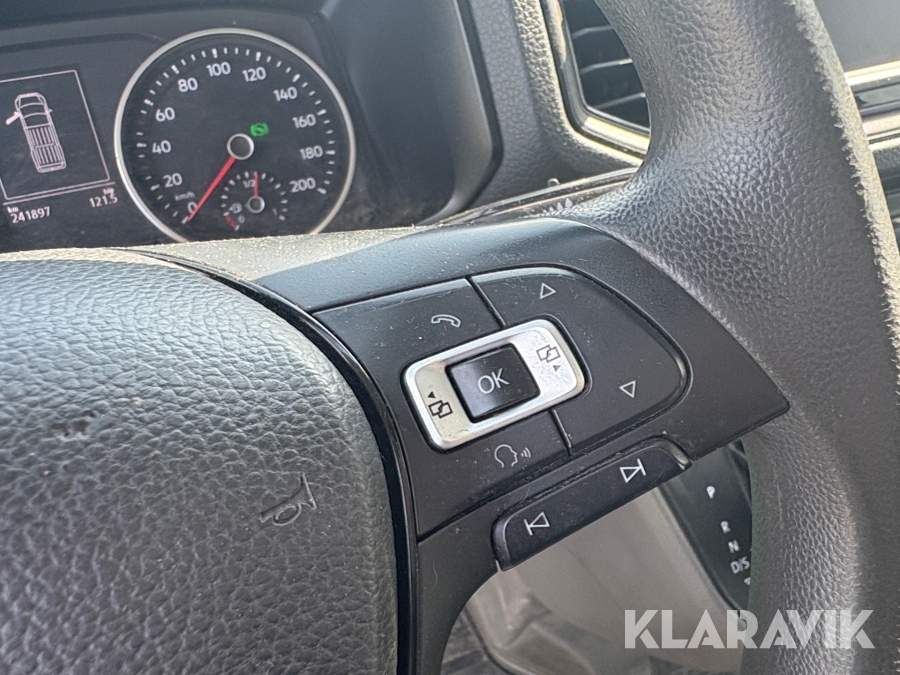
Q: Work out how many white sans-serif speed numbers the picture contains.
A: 11